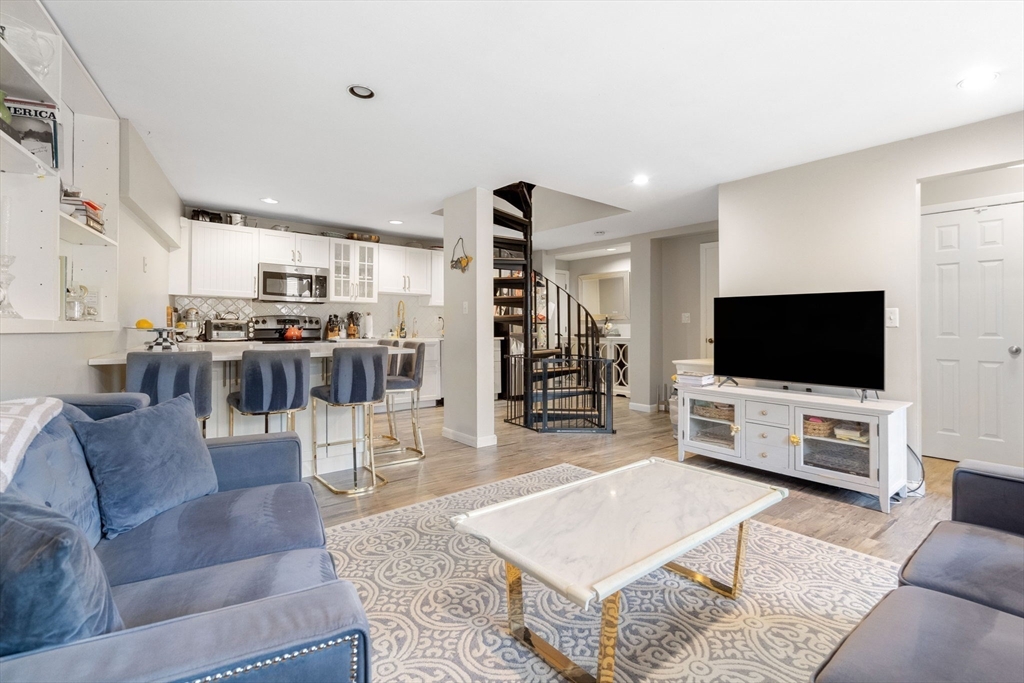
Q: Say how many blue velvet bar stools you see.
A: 5